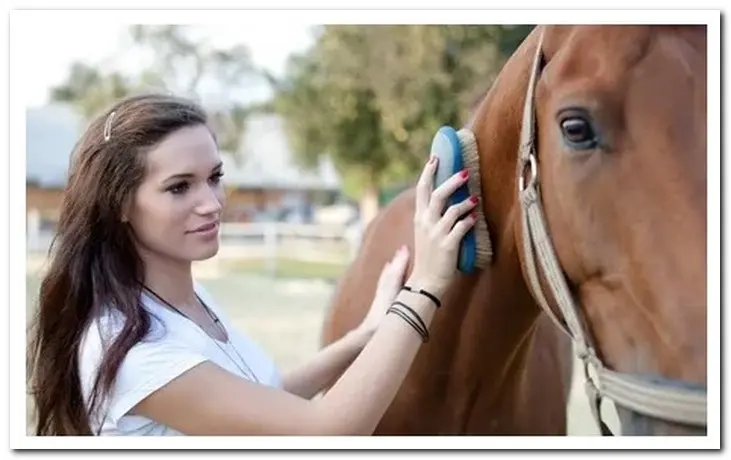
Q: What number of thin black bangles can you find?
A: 3